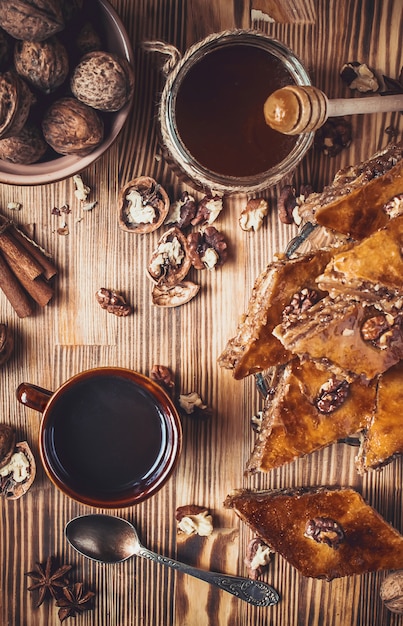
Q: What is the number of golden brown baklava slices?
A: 7